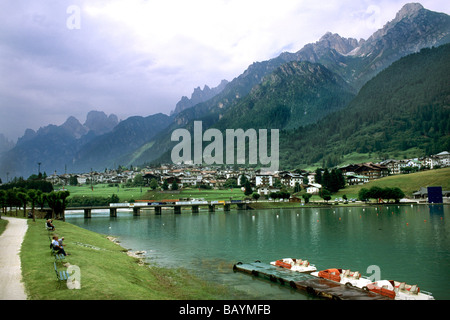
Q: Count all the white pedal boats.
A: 3